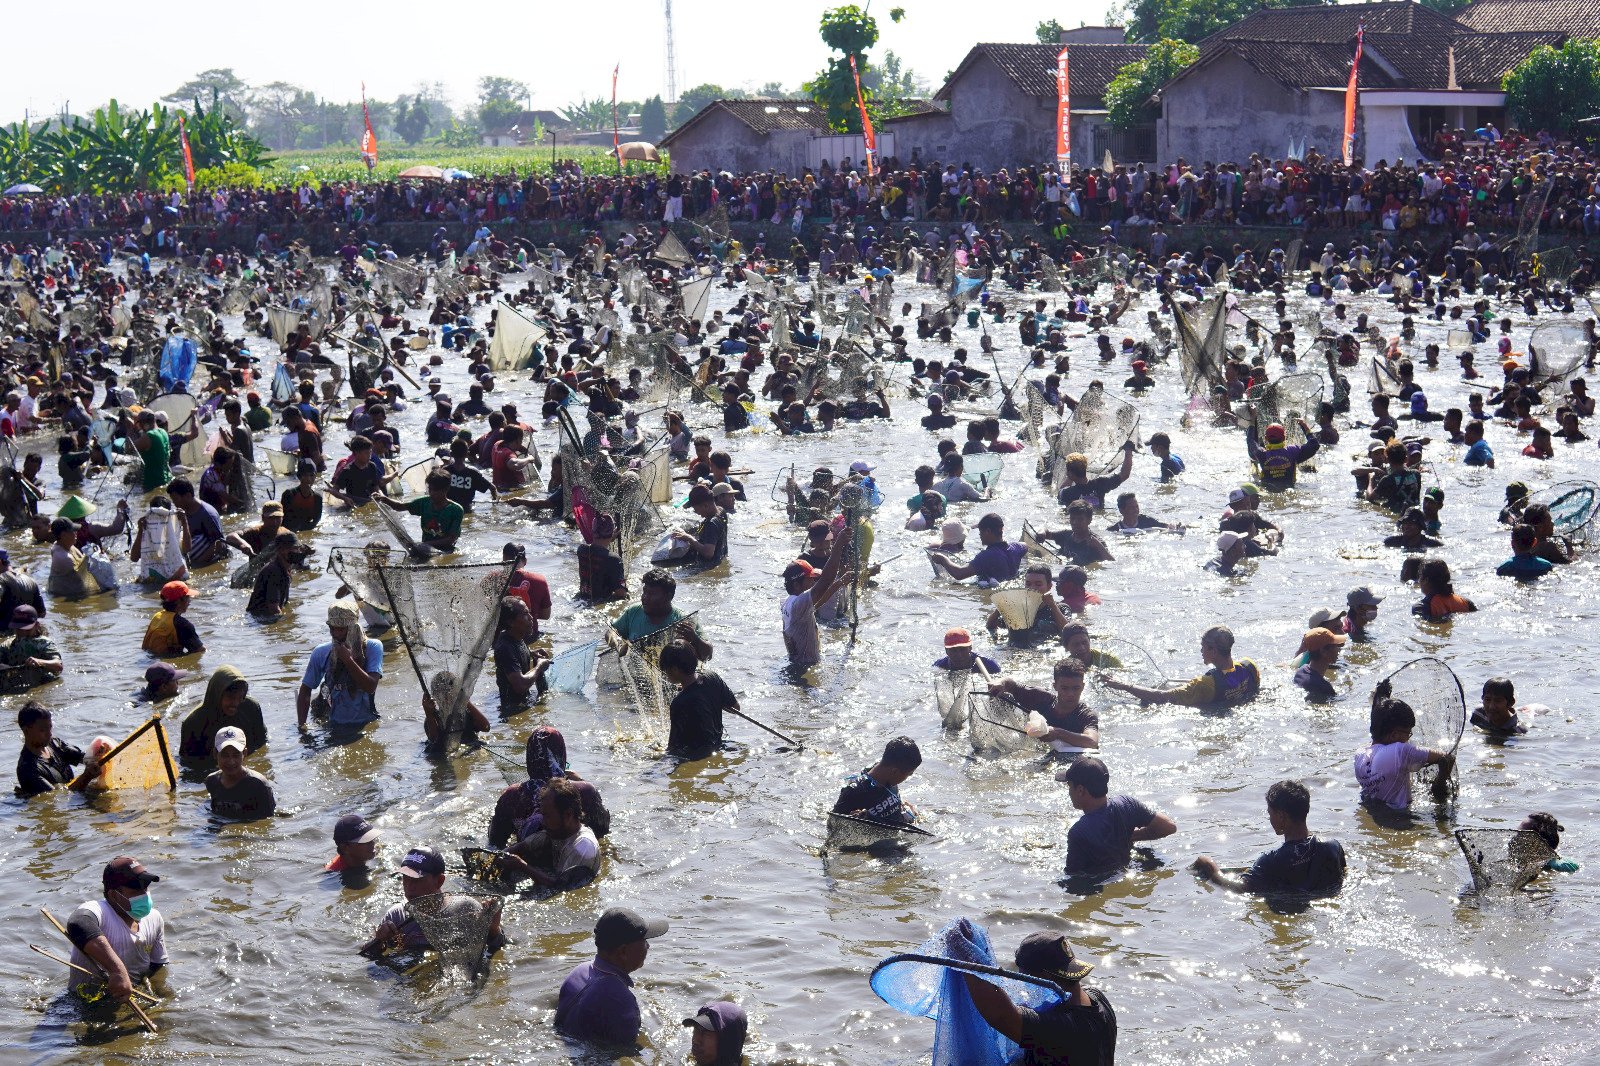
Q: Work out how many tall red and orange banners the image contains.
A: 6